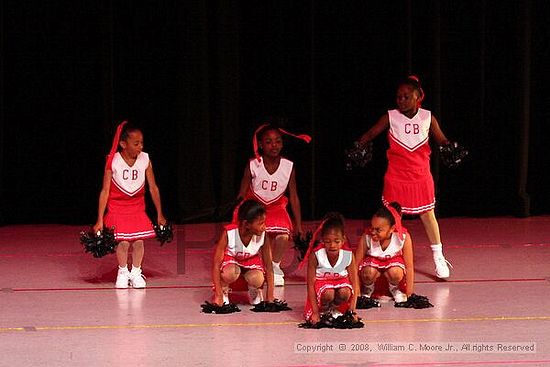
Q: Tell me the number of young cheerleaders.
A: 6